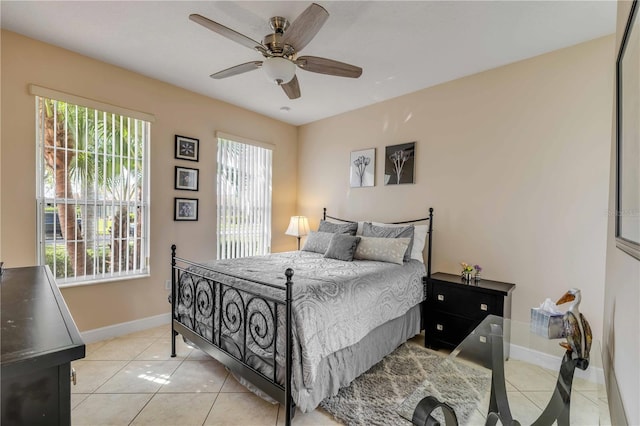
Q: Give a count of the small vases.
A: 2